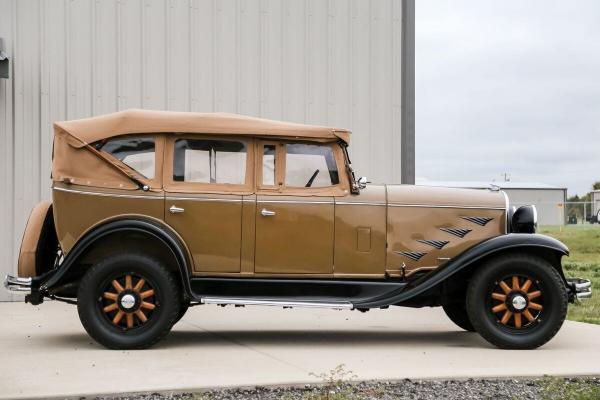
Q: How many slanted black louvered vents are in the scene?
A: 4